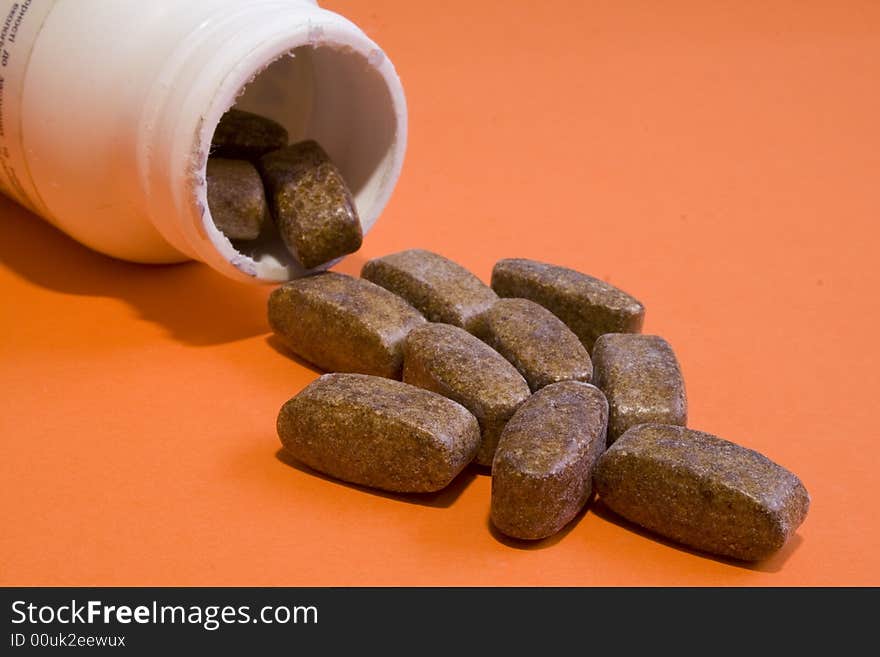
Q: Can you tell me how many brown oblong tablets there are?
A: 12